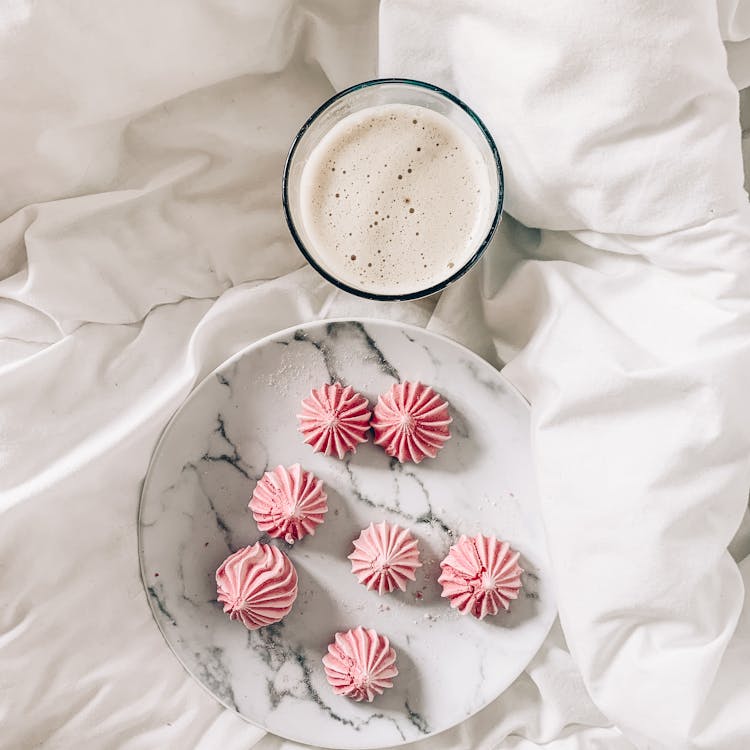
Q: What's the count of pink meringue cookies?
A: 7